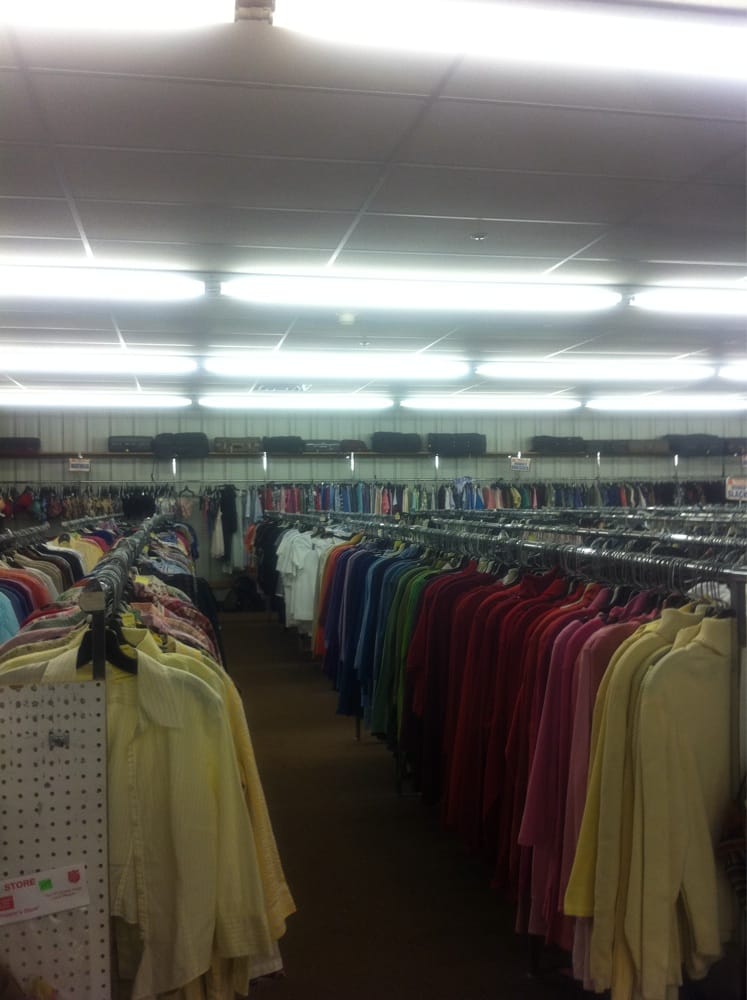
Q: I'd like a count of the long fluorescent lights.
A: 13